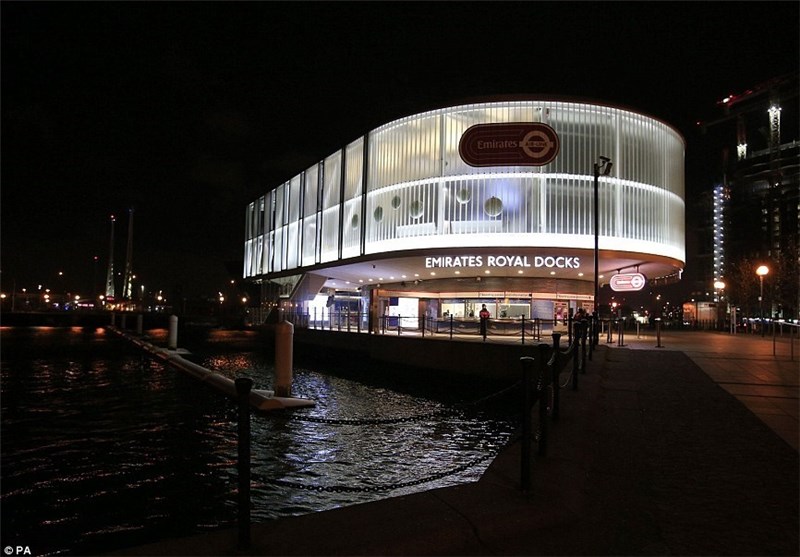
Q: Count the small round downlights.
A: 15